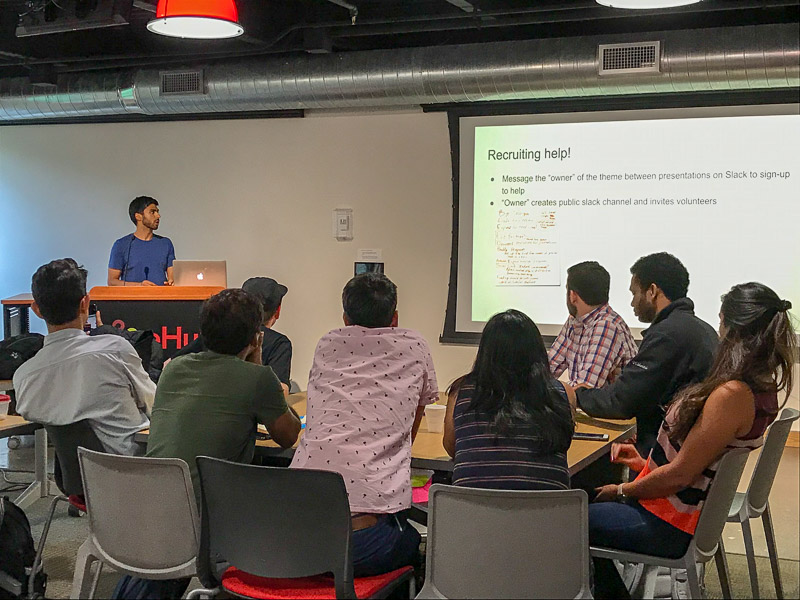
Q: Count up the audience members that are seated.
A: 8